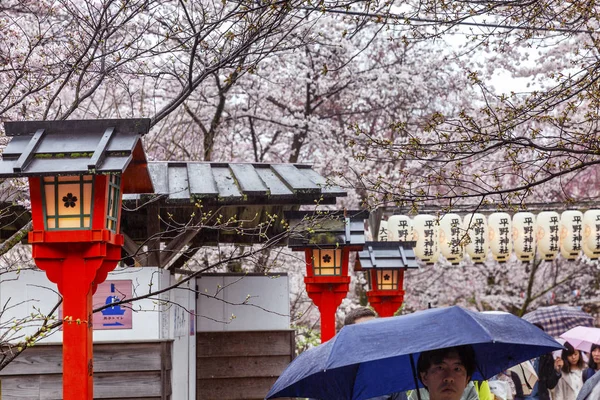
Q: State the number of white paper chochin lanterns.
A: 10